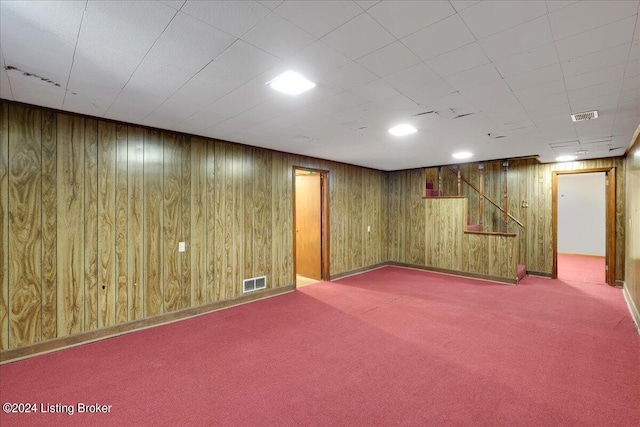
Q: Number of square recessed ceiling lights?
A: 4